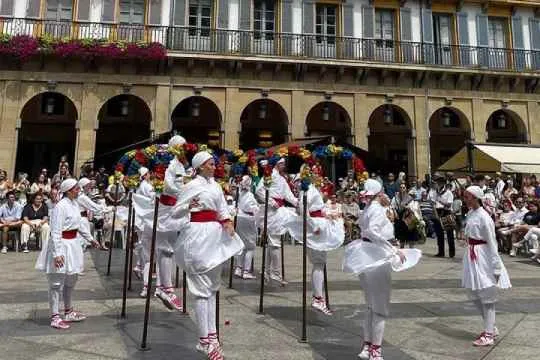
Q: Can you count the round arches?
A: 8